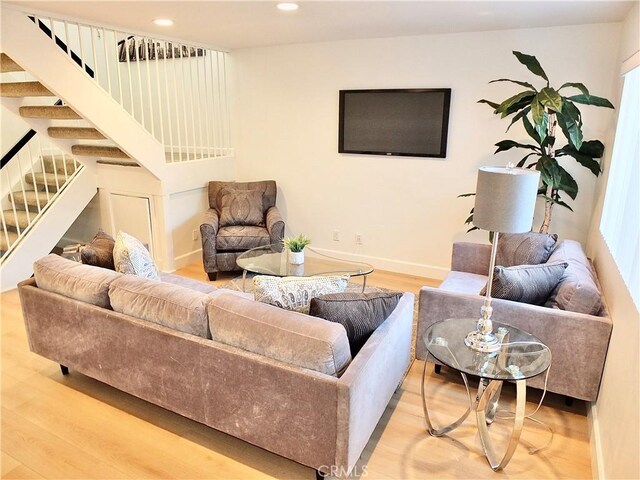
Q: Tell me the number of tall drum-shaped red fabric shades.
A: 0